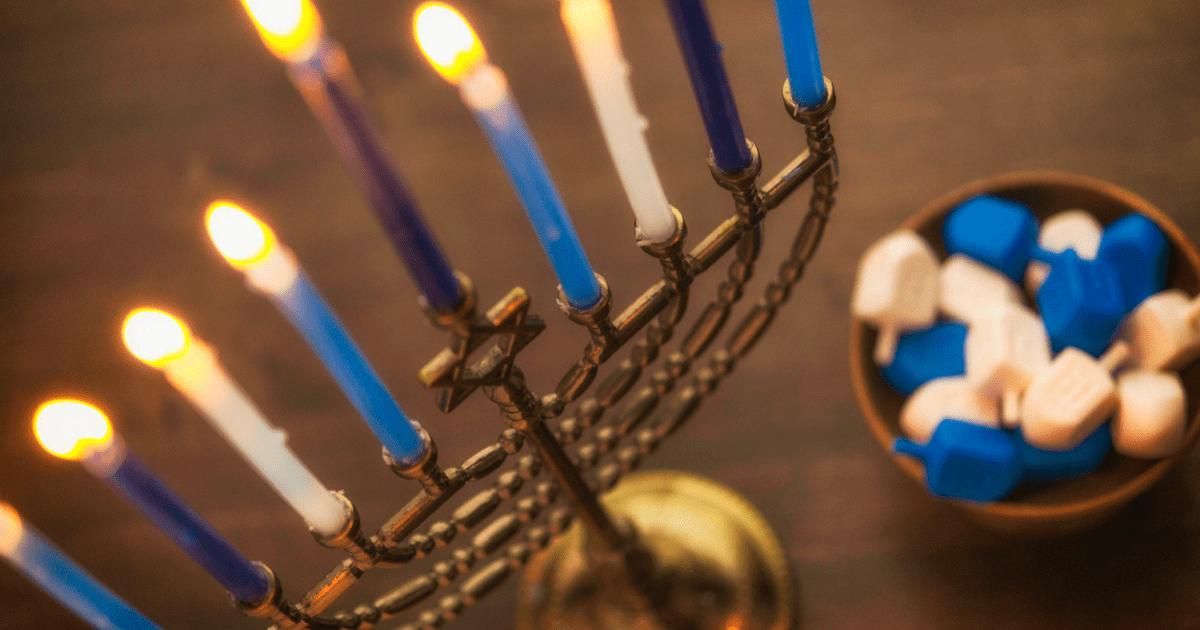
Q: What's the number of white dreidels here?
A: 8